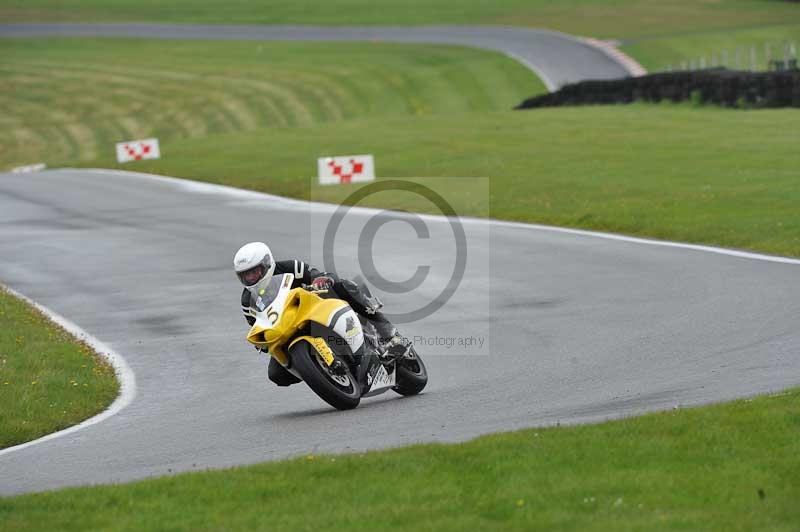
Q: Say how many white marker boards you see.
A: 2